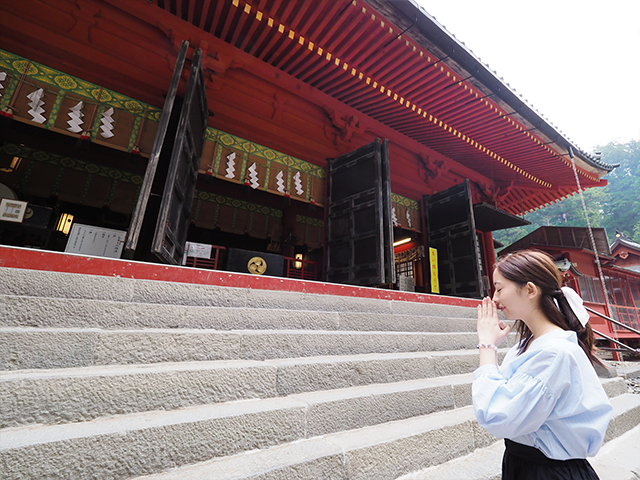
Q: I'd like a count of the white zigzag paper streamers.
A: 10